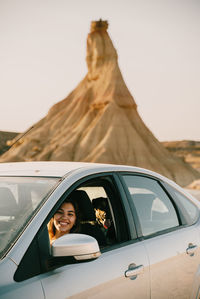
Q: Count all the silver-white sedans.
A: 1